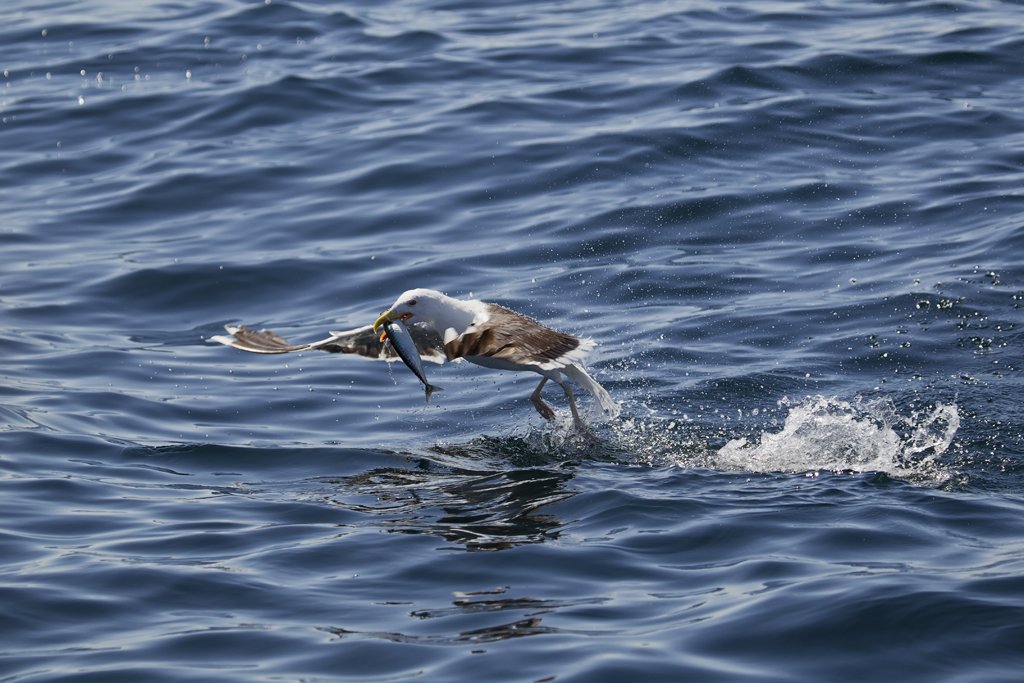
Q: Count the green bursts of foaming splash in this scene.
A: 0